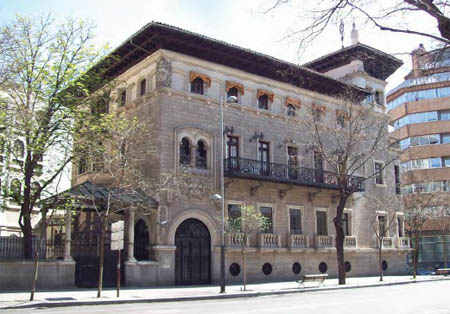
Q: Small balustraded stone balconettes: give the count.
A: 7